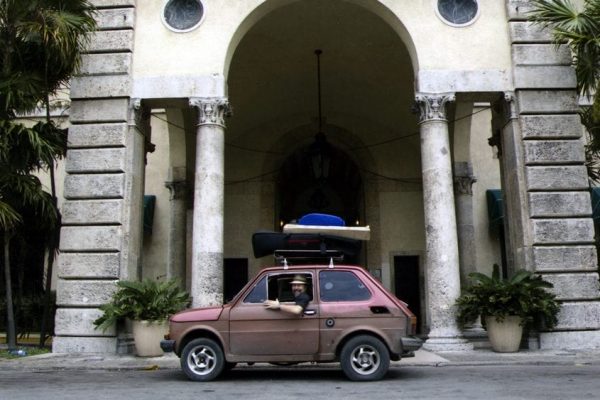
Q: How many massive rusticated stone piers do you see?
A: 2